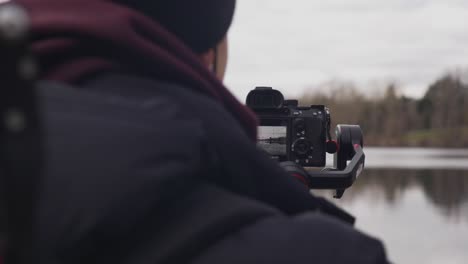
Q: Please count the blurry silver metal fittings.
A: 3